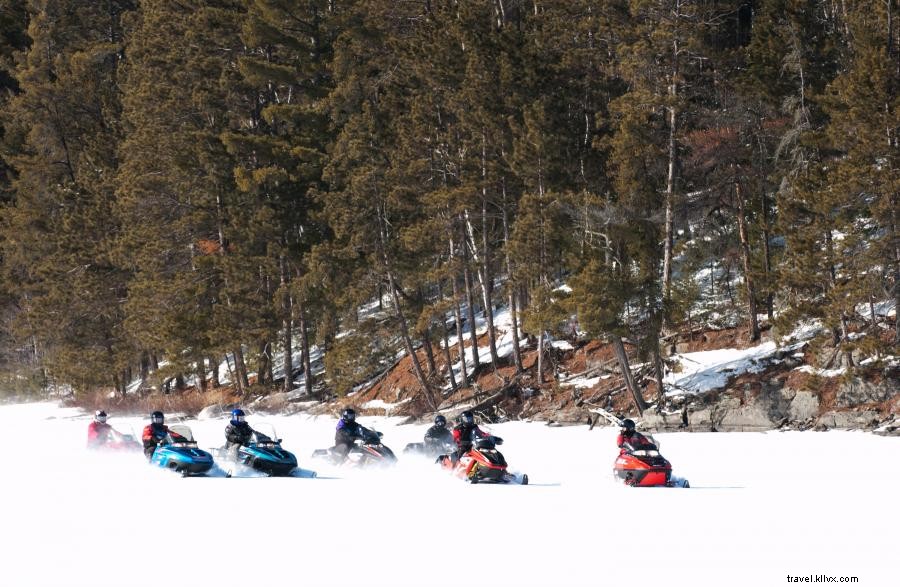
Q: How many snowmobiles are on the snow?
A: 7